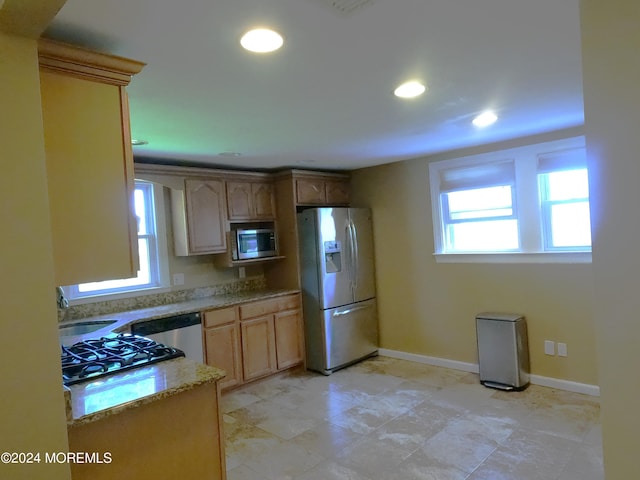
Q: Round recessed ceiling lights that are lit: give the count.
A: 3